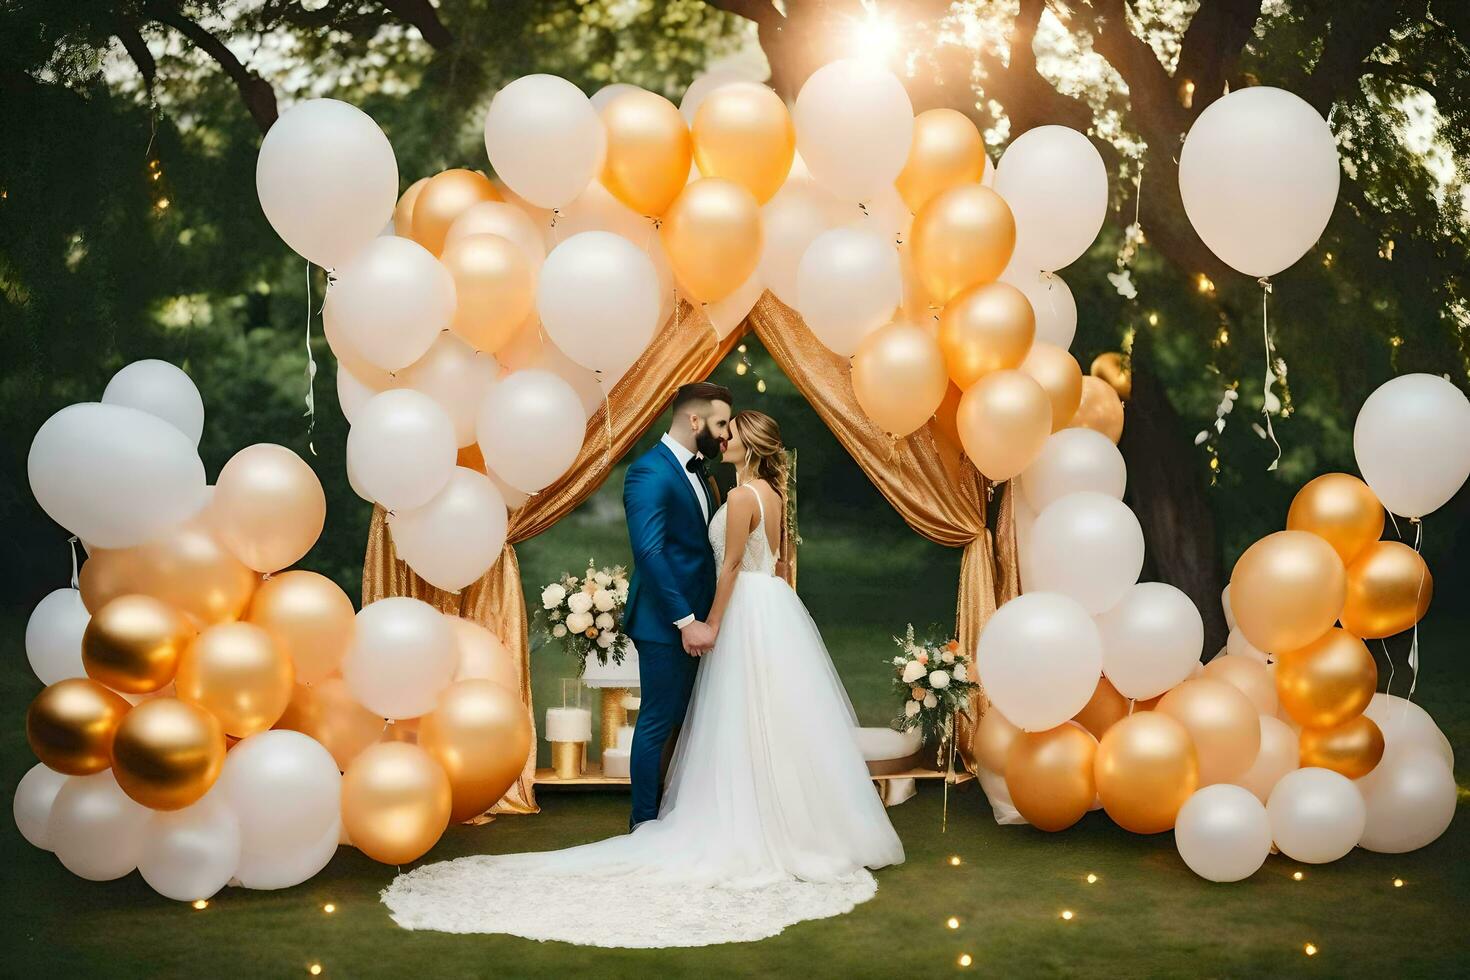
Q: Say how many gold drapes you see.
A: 2